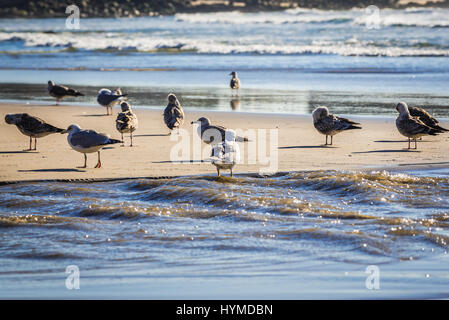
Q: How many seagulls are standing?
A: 12